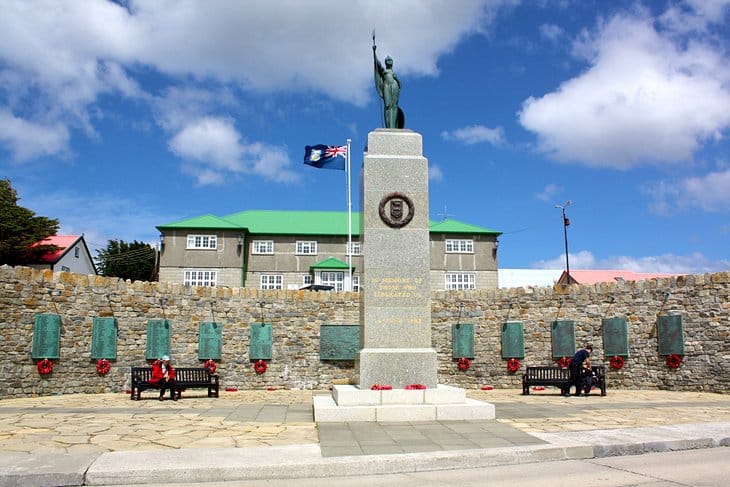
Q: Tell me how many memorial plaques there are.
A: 11